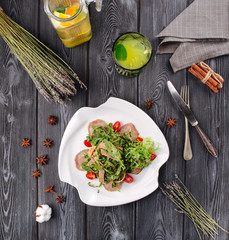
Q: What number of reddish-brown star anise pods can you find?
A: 9